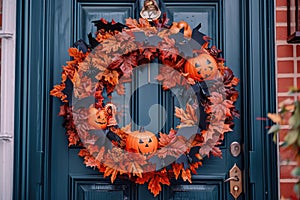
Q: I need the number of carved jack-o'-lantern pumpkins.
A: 3